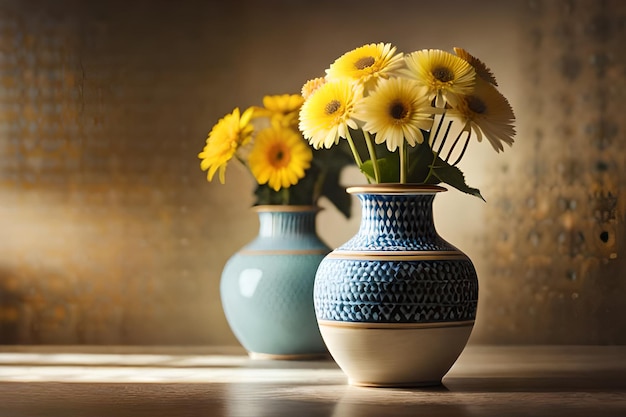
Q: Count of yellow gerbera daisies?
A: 10